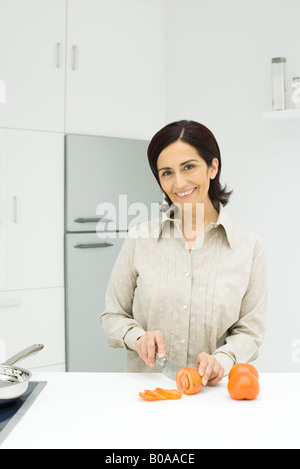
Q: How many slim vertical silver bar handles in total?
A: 3